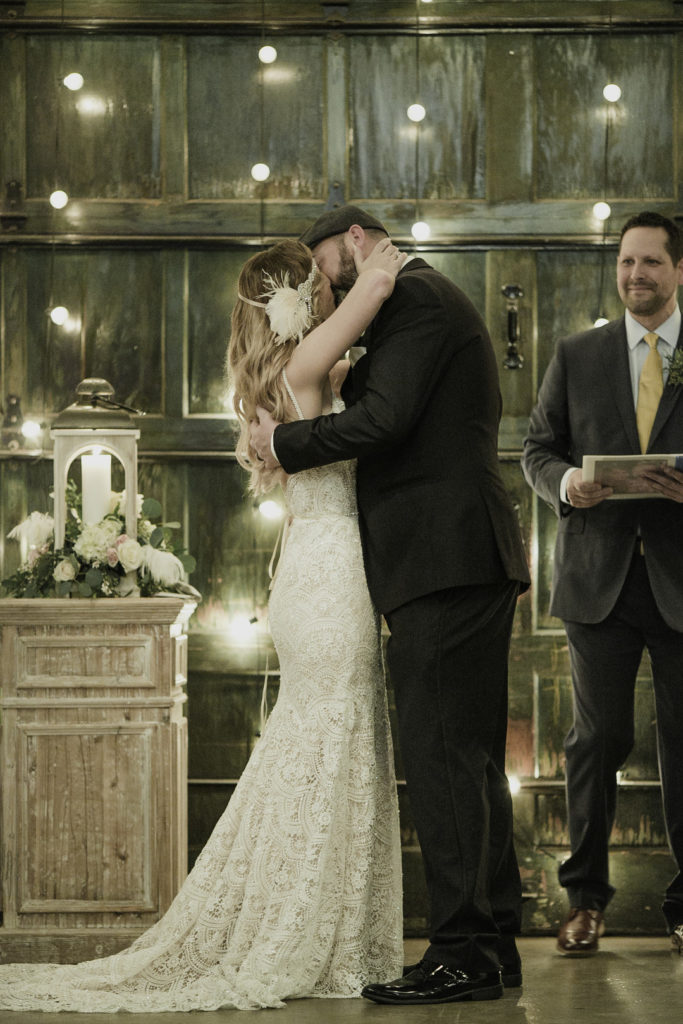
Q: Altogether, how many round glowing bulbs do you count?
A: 14